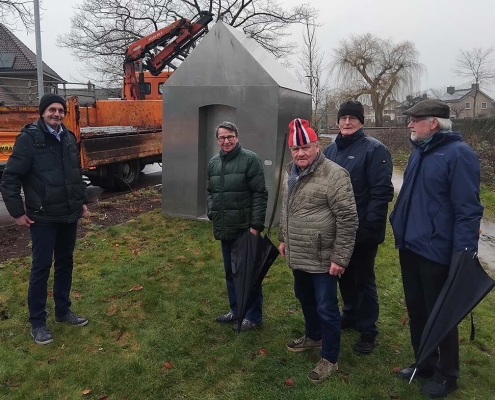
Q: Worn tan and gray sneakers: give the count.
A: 2